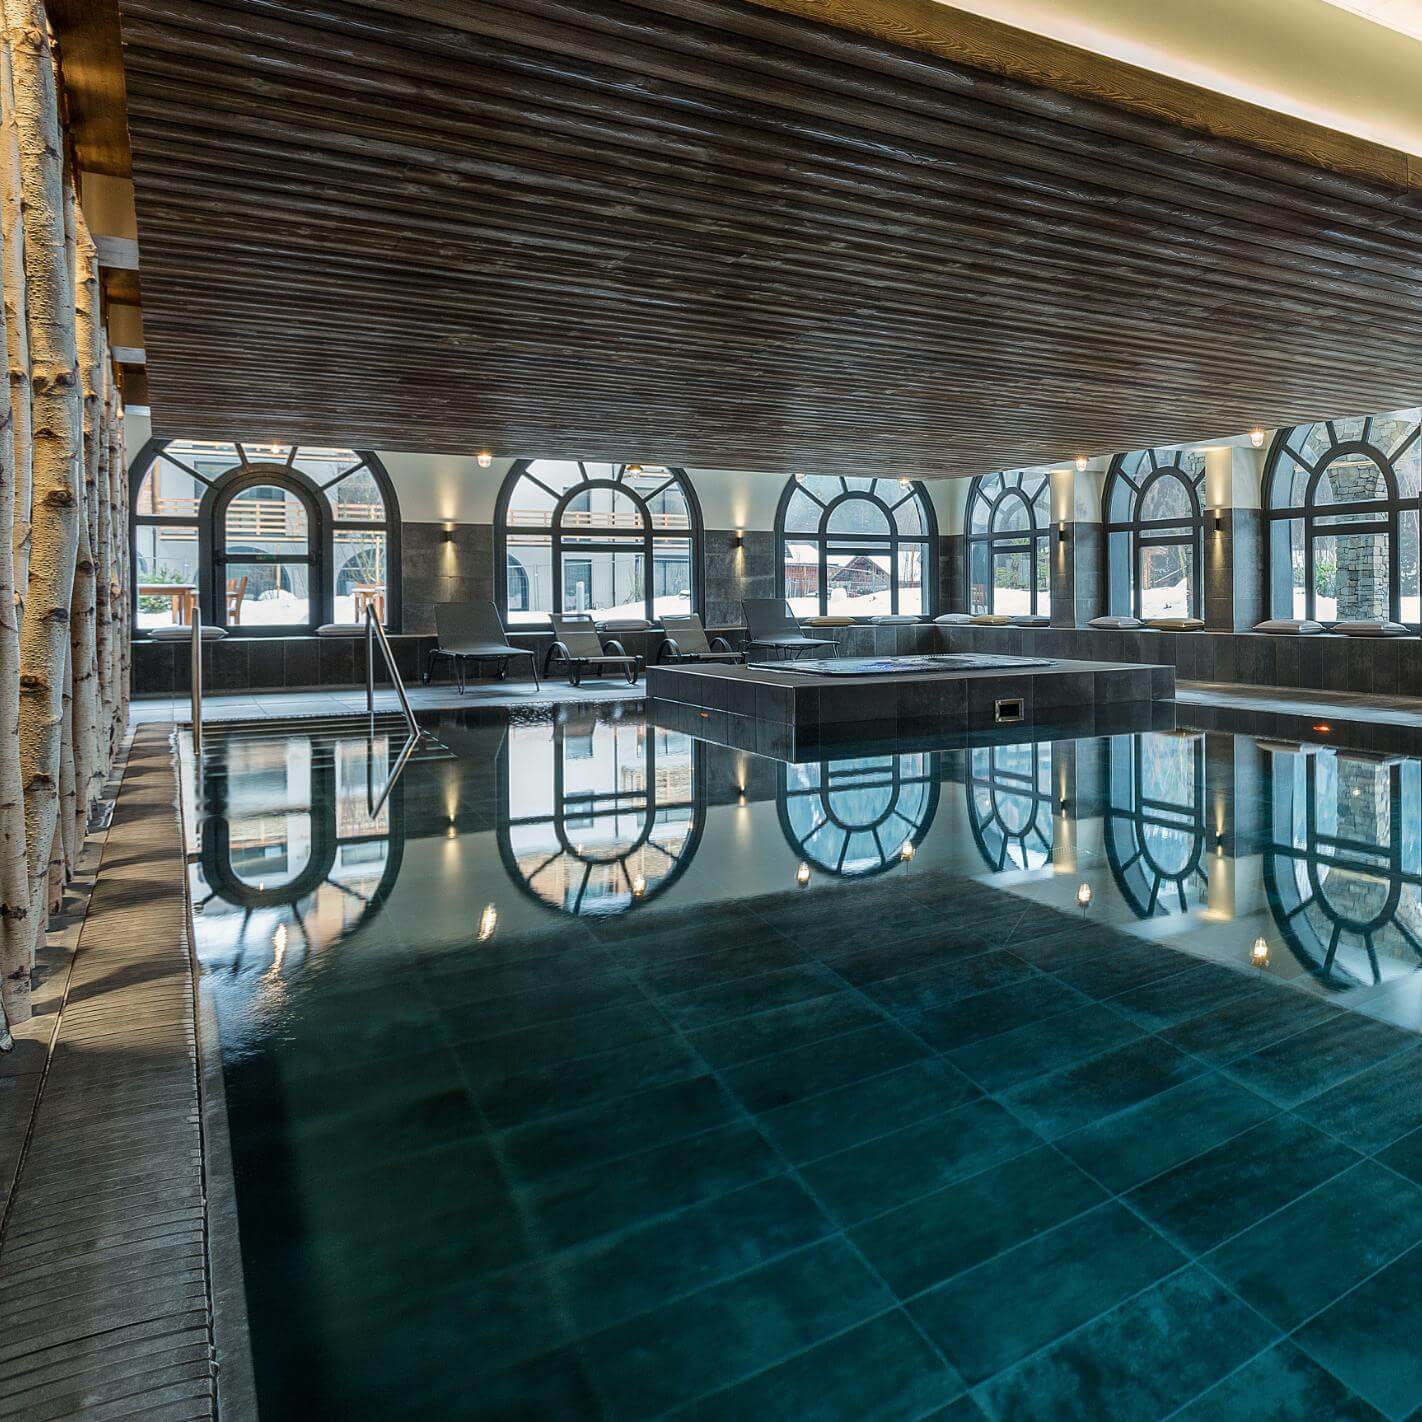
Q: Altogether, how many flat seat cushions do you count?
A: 12